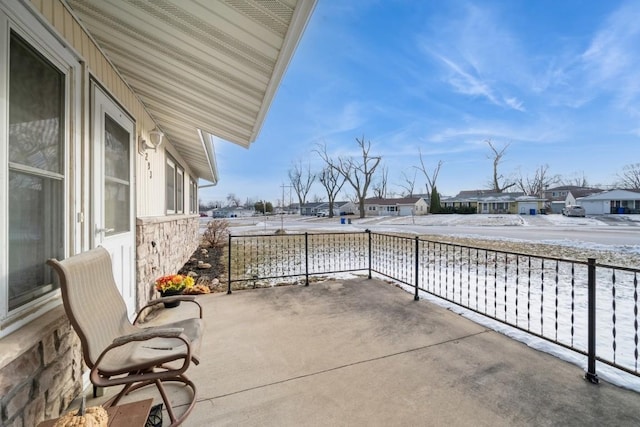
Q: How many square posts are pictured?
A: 5